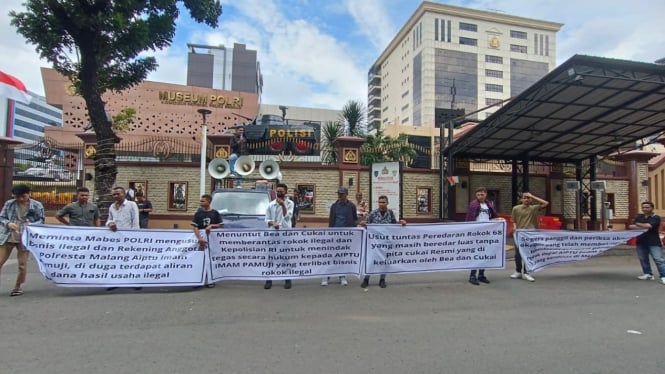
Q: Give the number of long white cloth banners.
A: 4